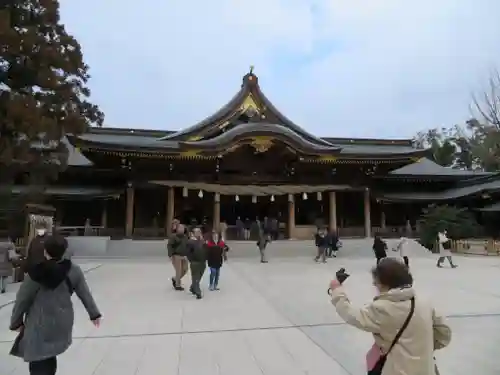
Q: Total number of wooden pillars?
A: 6